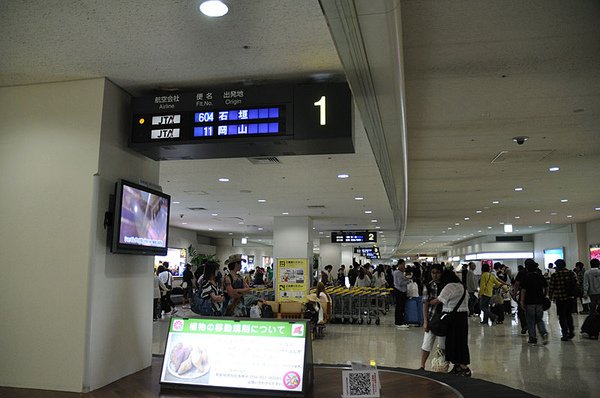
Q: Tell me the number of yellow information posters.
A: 1